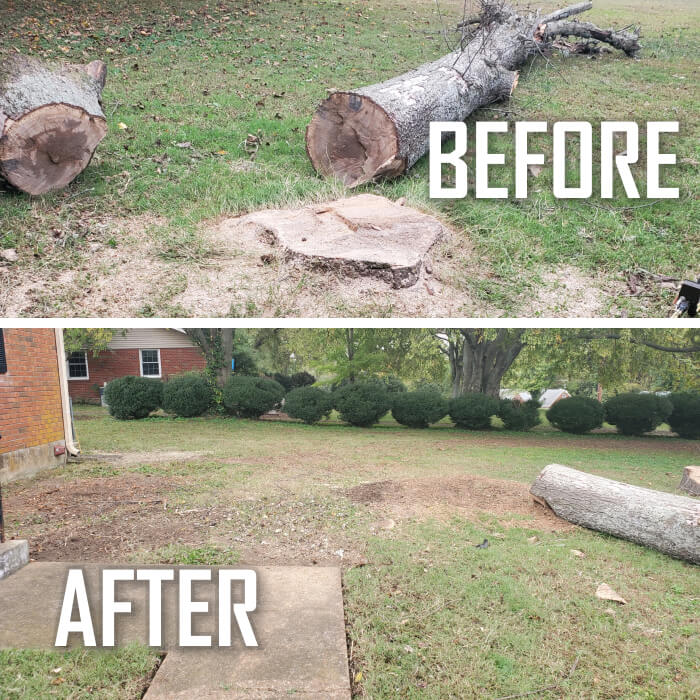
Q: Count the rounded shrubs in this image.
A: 11